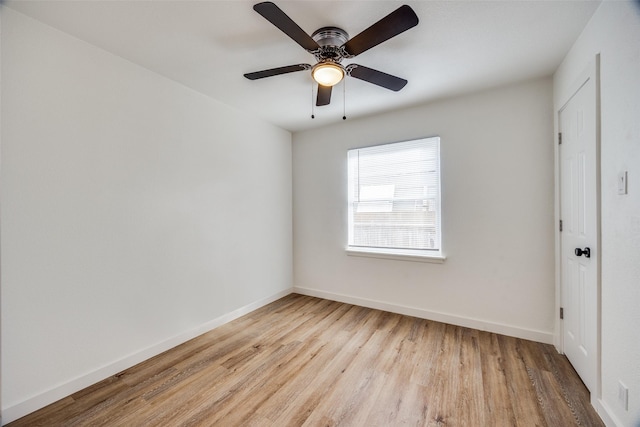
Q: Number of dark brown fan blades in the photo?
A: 5